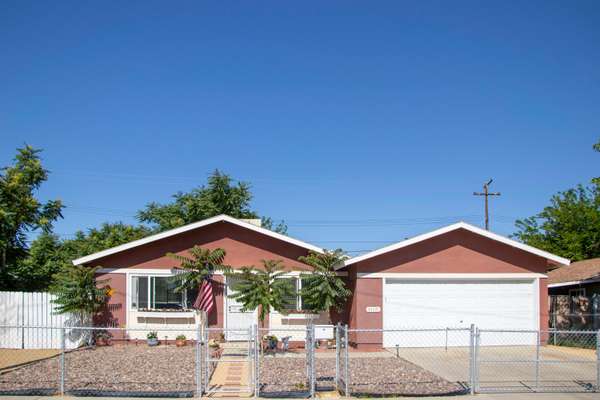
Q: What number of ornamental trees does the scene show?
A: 4